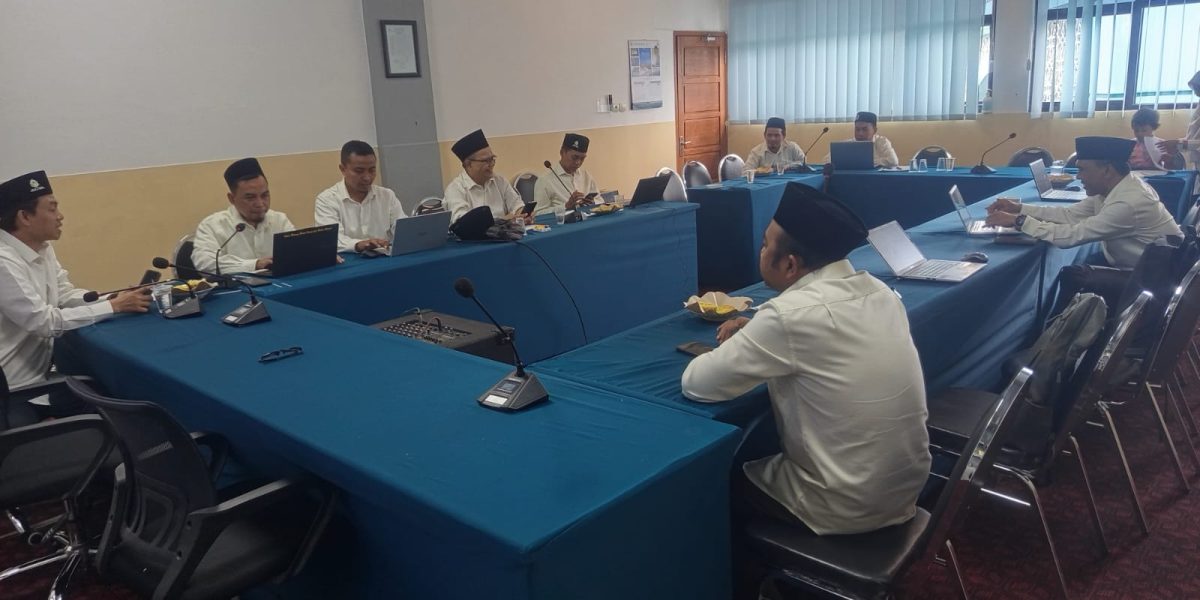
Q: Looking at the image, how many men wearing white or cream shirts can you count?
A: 9